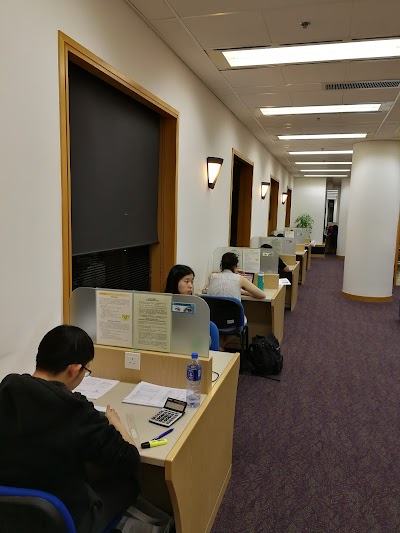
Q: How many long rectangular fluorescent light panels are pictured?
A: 7